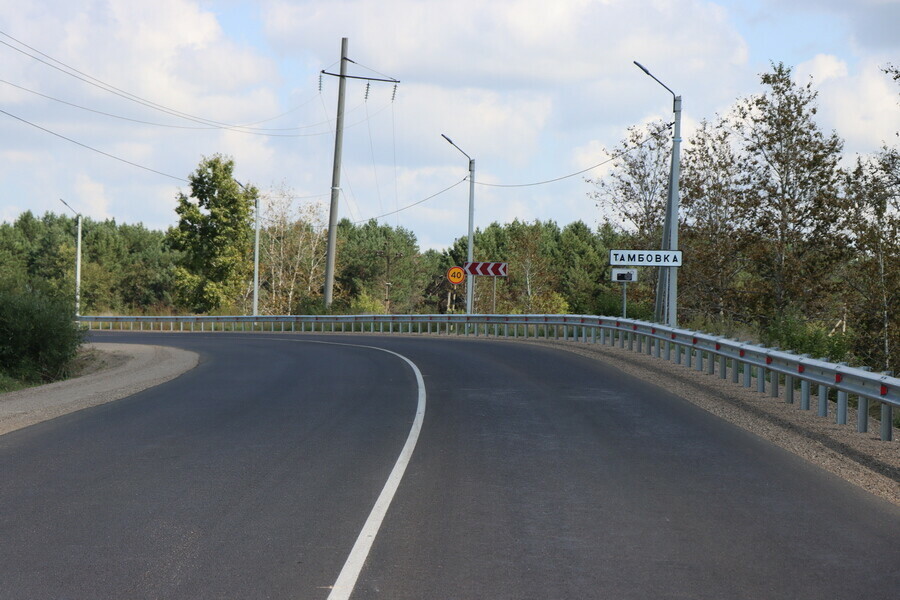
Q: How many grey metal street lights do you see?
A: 4